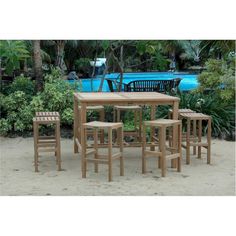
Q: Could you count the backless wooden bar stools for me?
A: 8